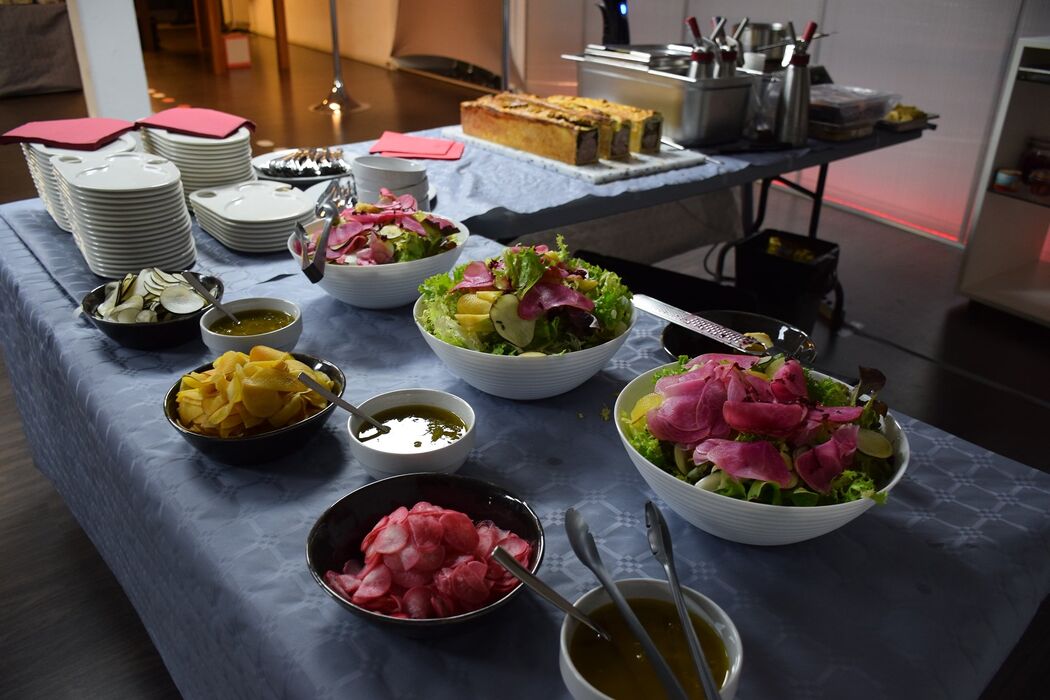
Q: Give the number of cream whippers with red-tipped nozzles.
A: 3